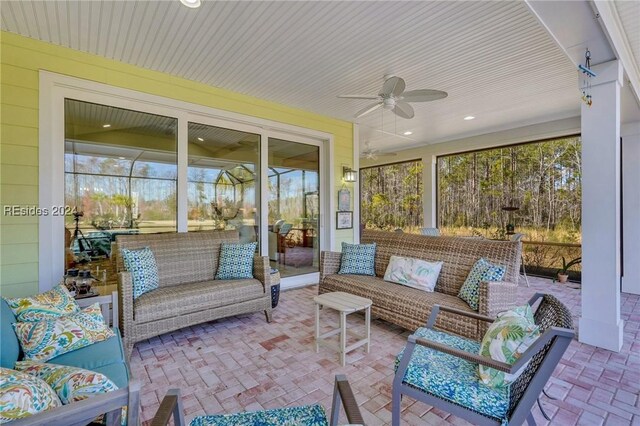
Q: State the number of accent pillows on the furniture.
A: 10